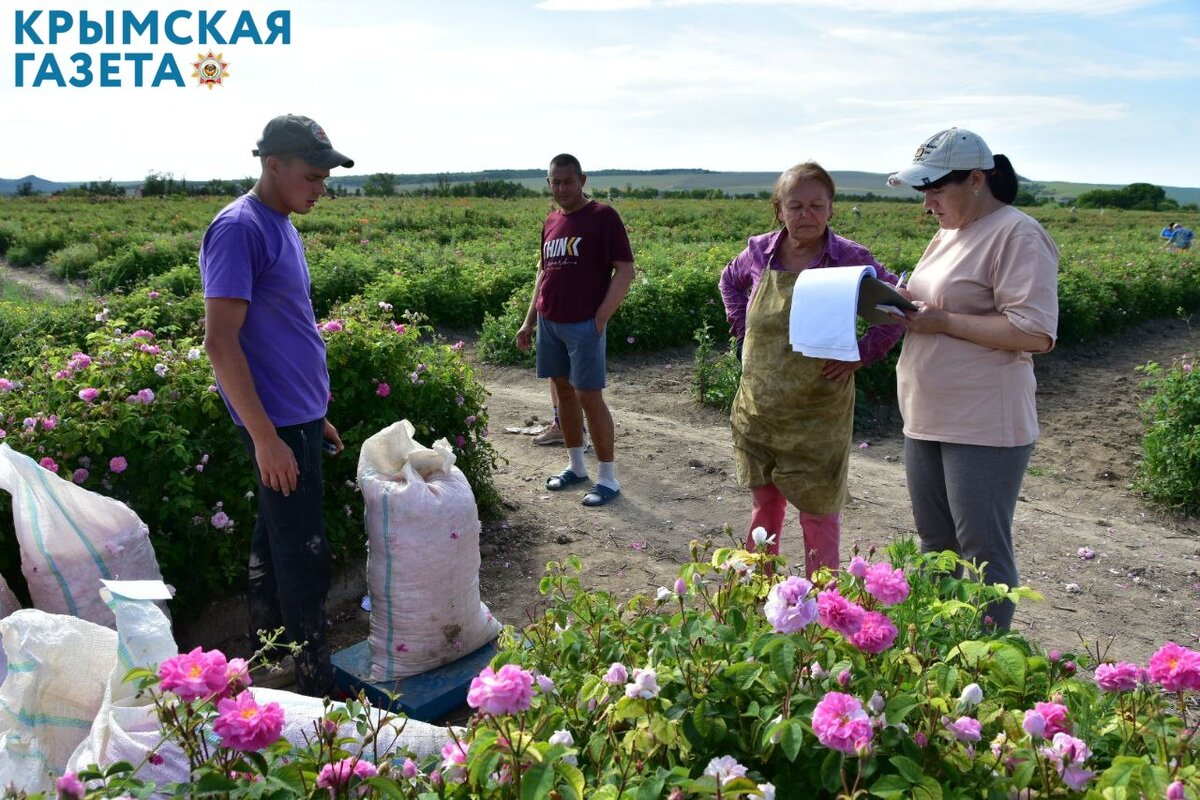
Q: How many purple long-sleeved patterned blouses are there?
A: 1